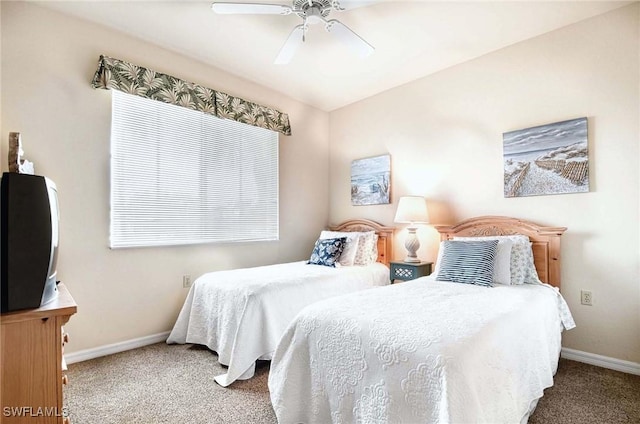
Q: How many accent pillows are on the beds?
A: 2